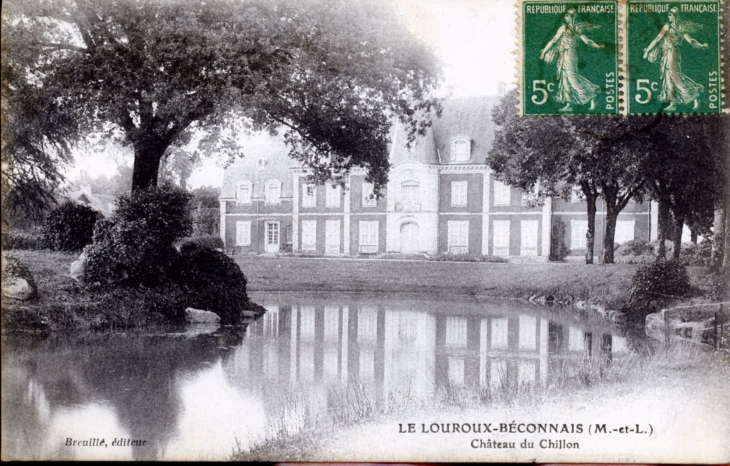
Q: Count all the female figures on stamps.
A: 2